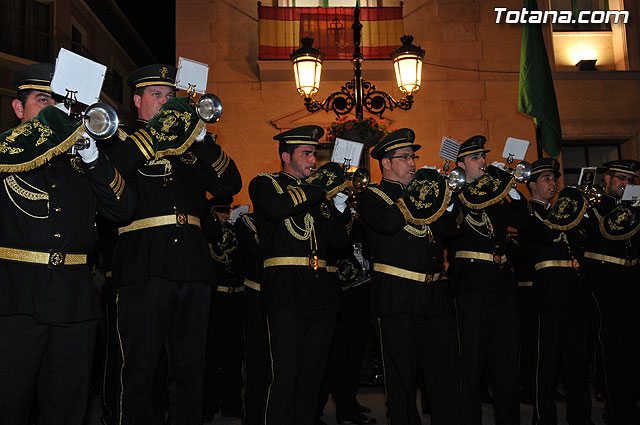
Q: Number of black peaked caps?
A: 7